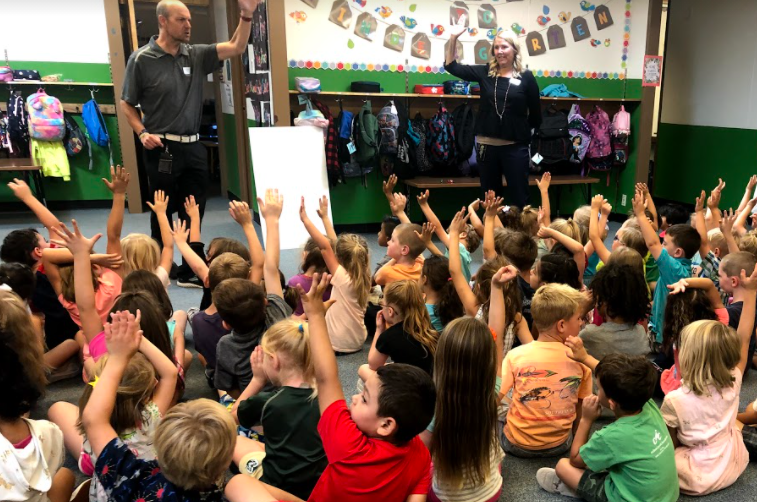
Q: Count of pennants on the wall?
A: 13